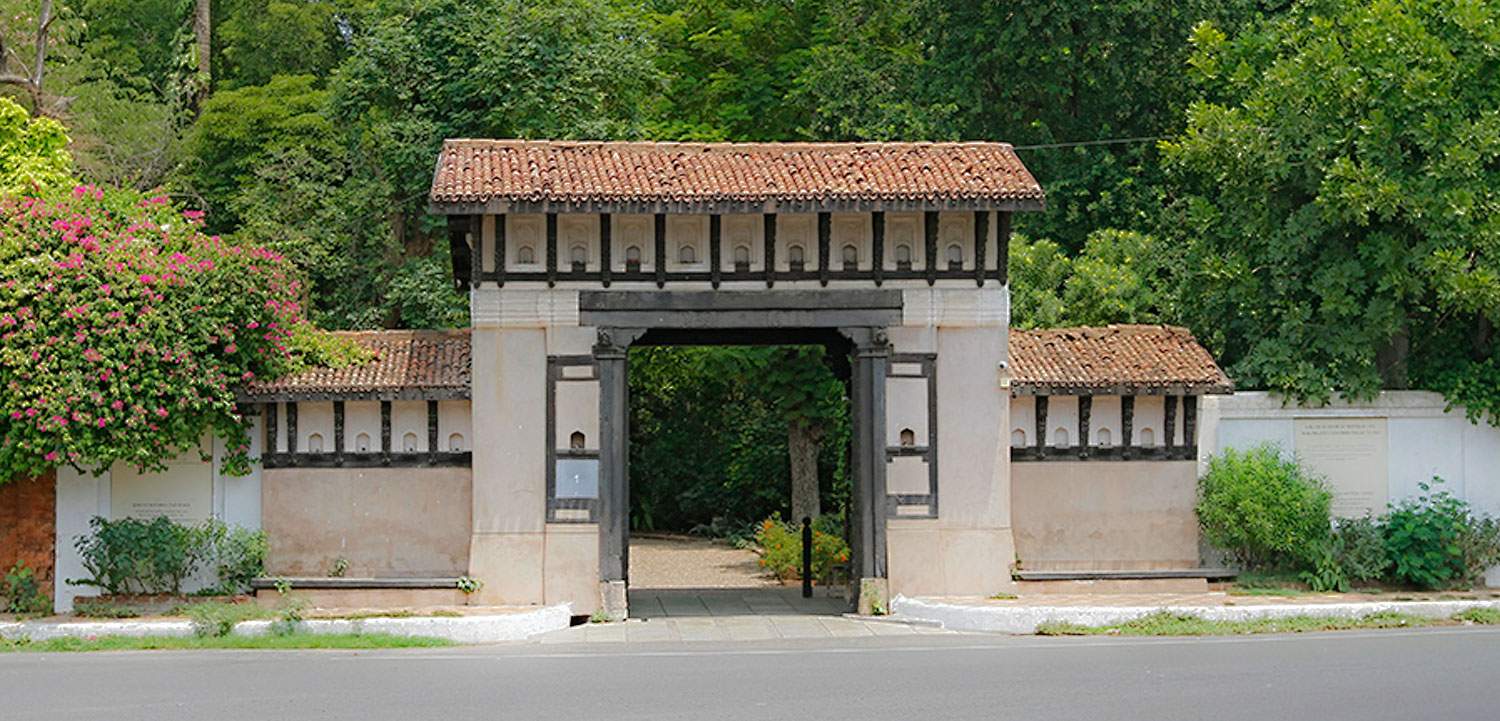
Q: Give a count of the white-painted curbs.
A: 2